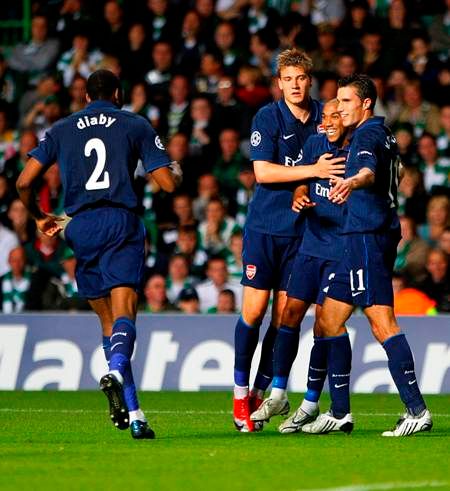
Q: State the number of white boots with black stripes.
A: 2